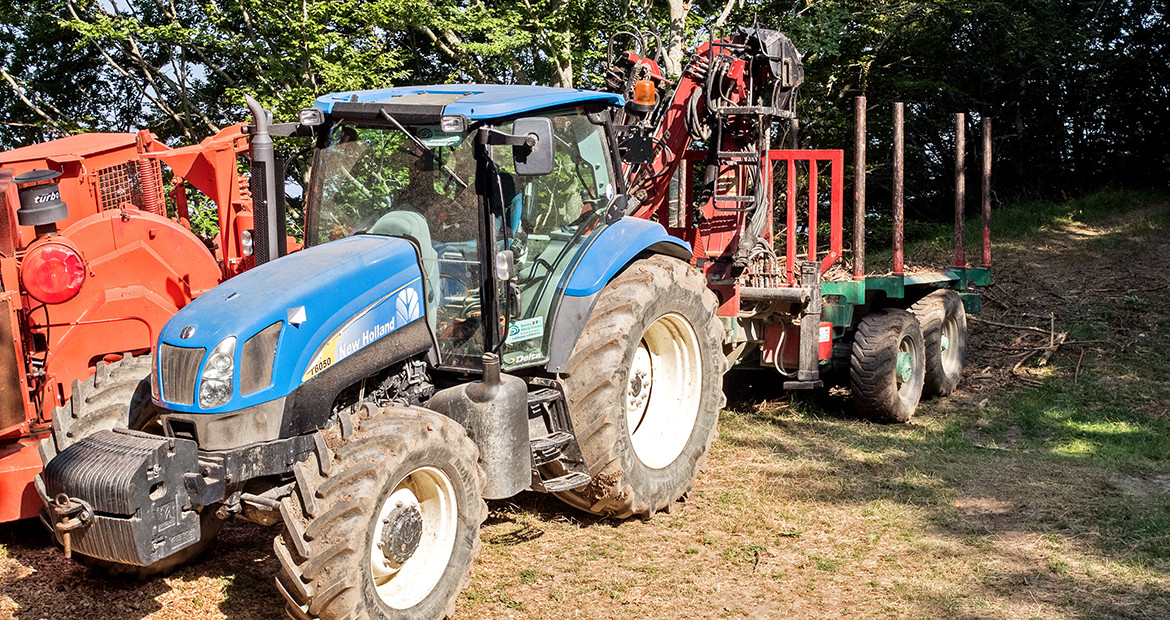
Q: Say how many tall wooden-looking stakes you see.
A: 4